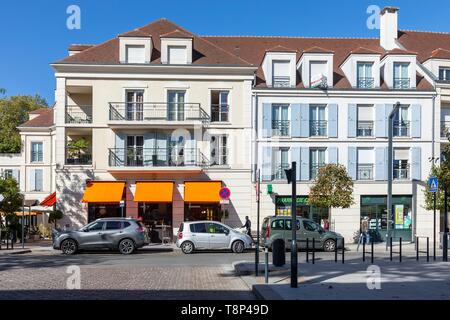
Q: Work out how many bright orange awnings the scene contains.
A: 3